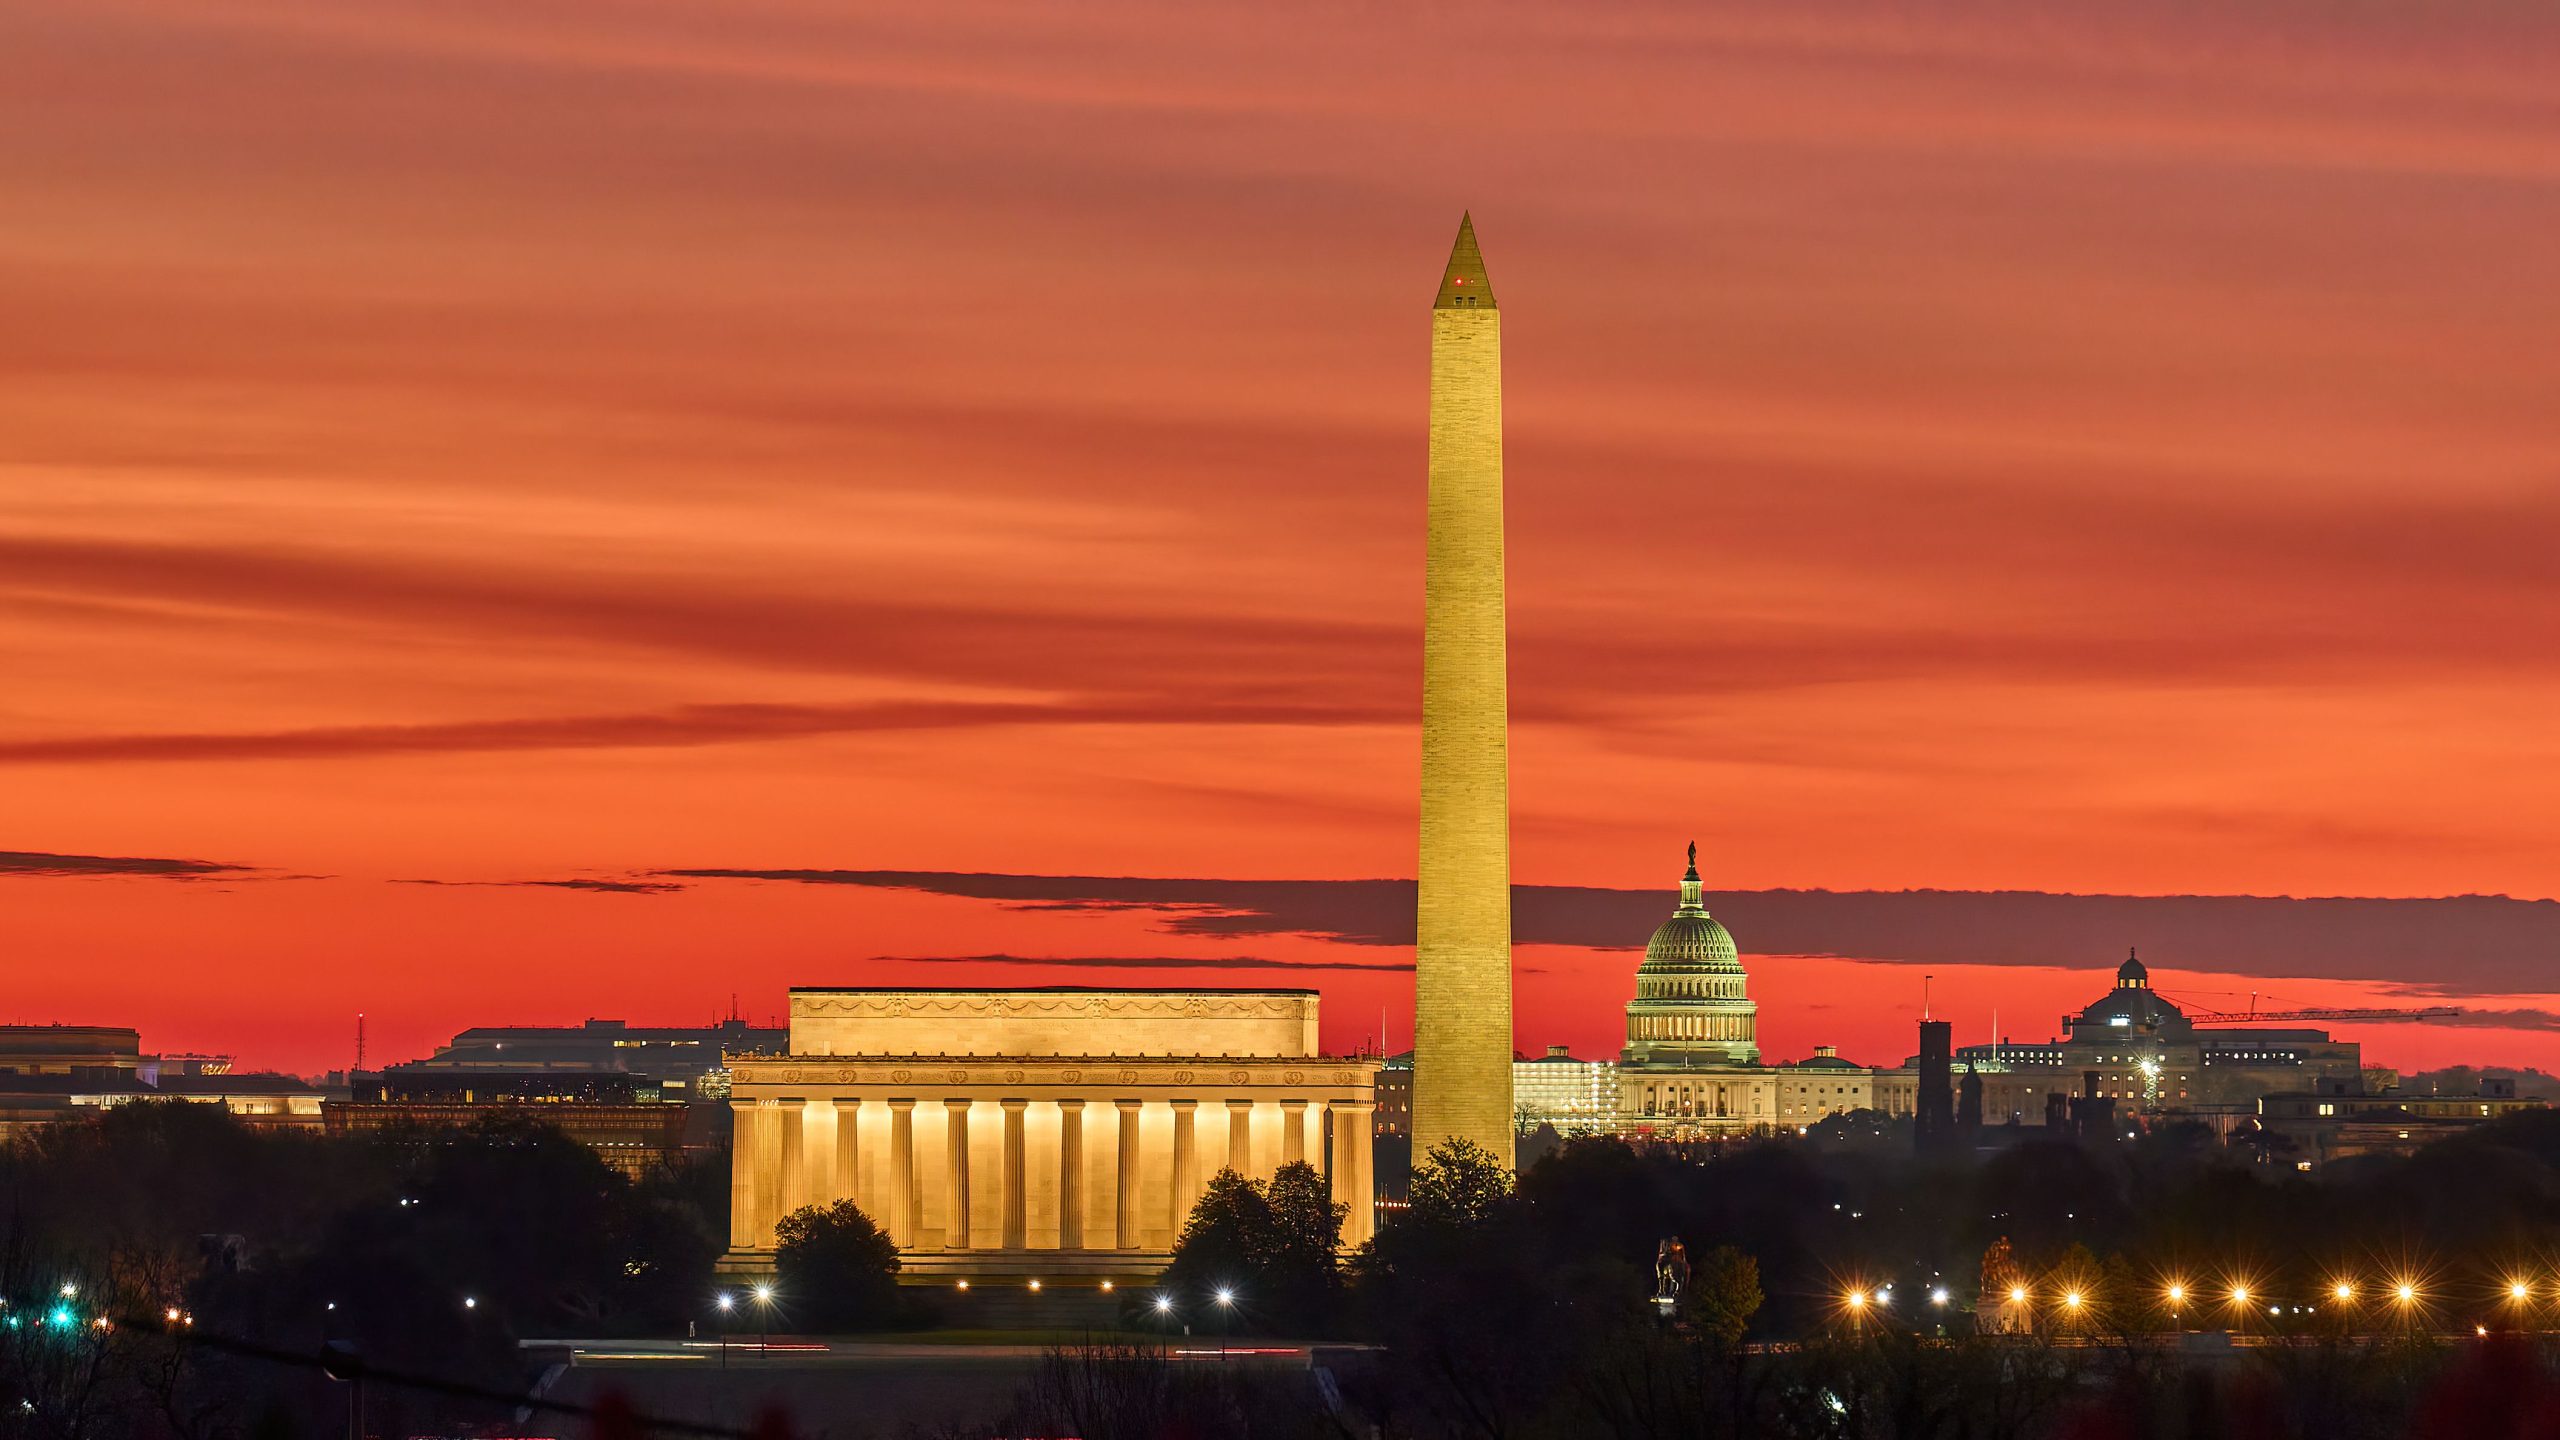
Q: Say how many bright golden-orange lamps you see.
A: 8